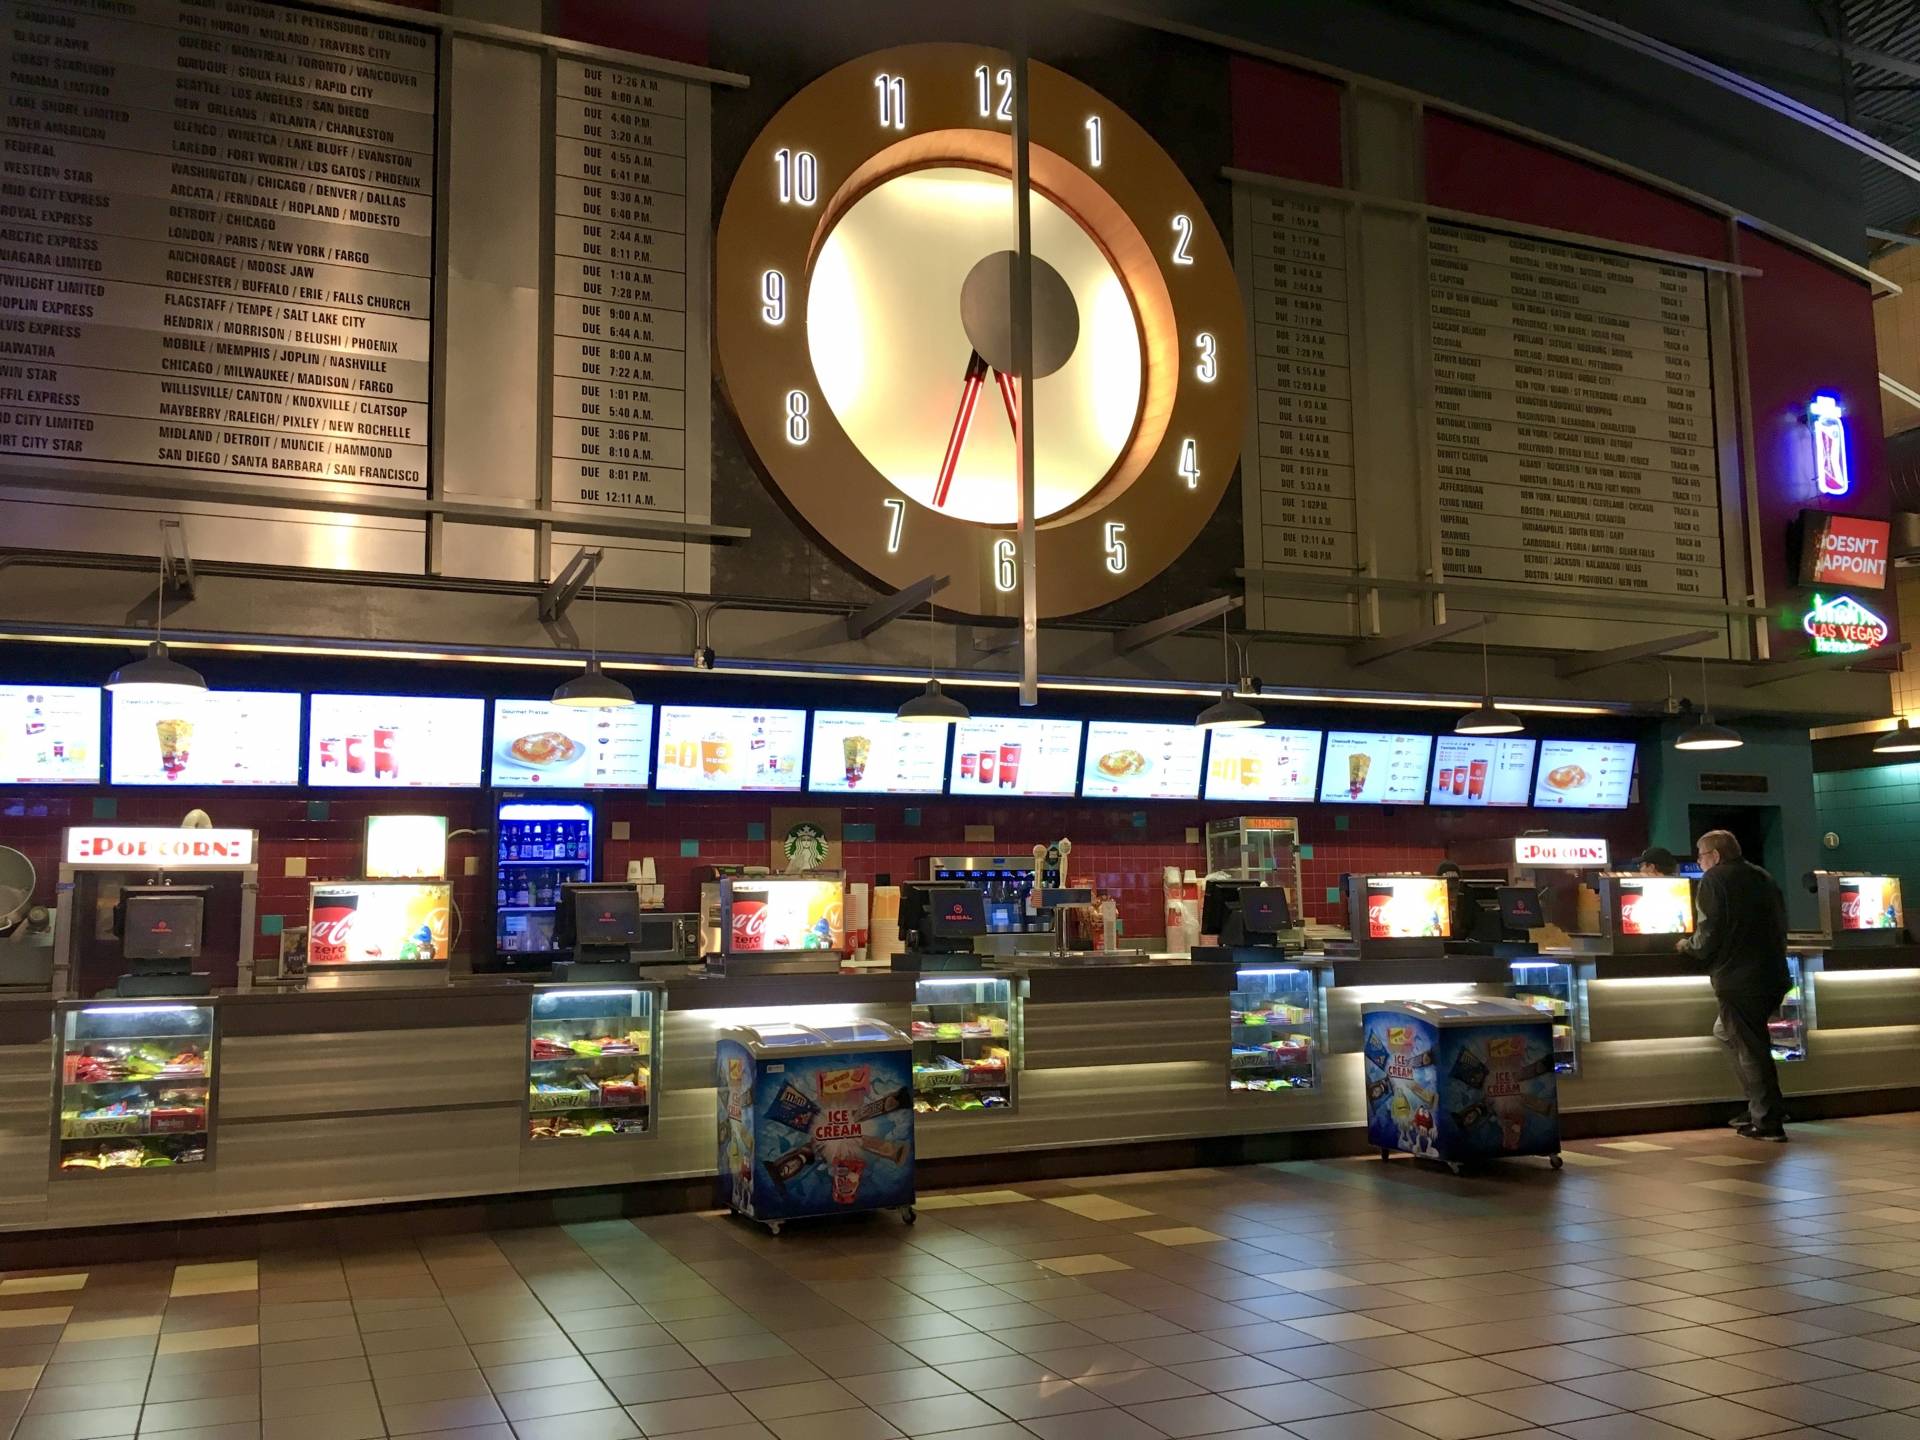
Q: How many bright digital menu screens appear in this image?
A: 12